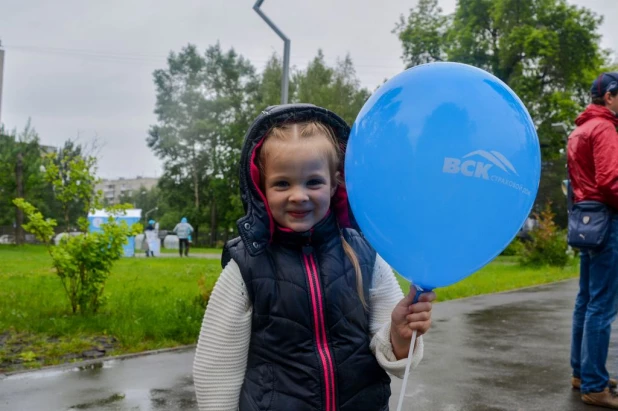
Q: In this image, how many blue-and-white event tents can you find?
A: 1